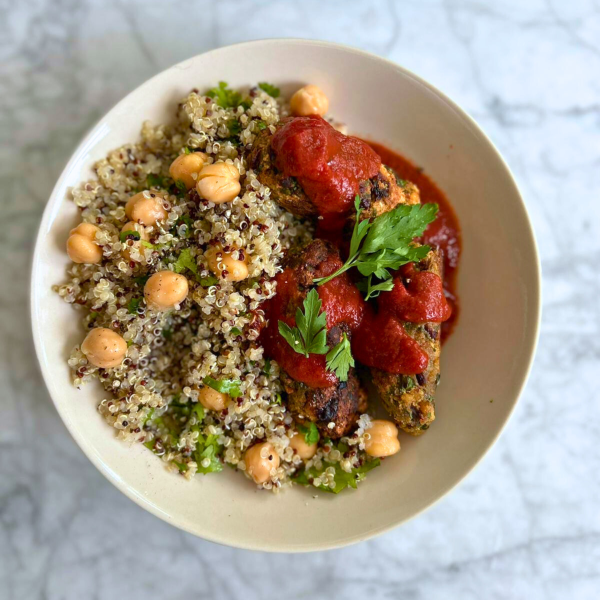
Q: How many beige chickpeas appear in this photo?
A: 13